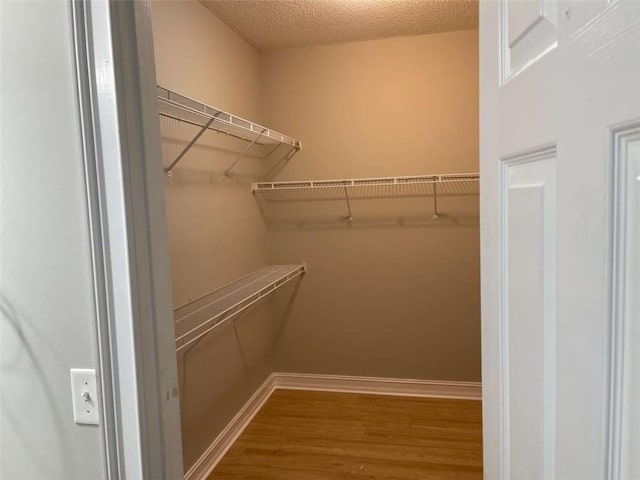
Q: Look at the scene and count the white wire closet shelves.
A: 3